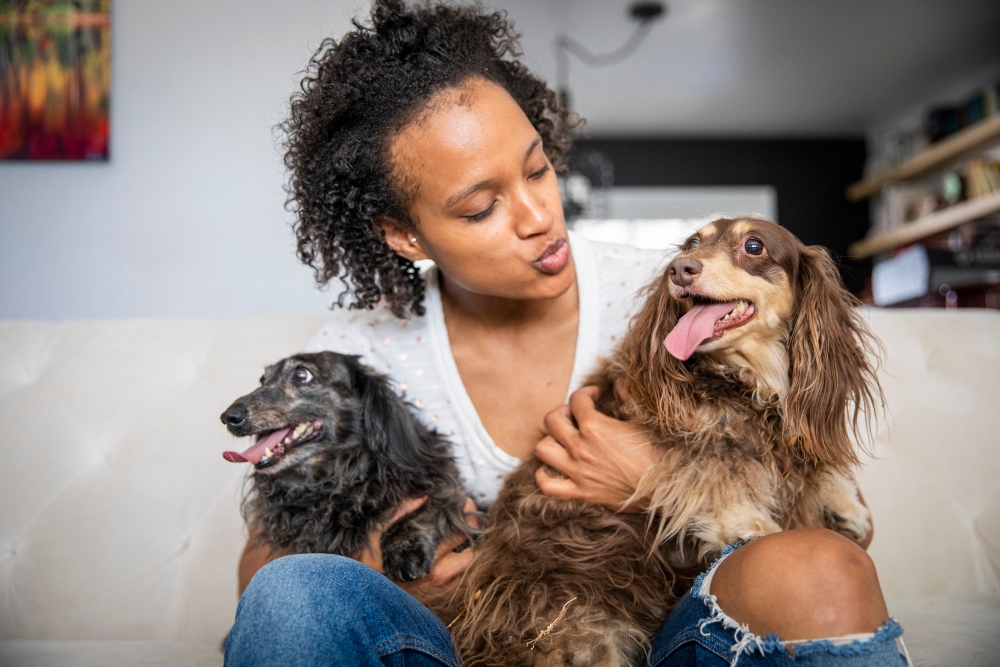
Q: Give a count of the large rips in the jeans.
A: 1